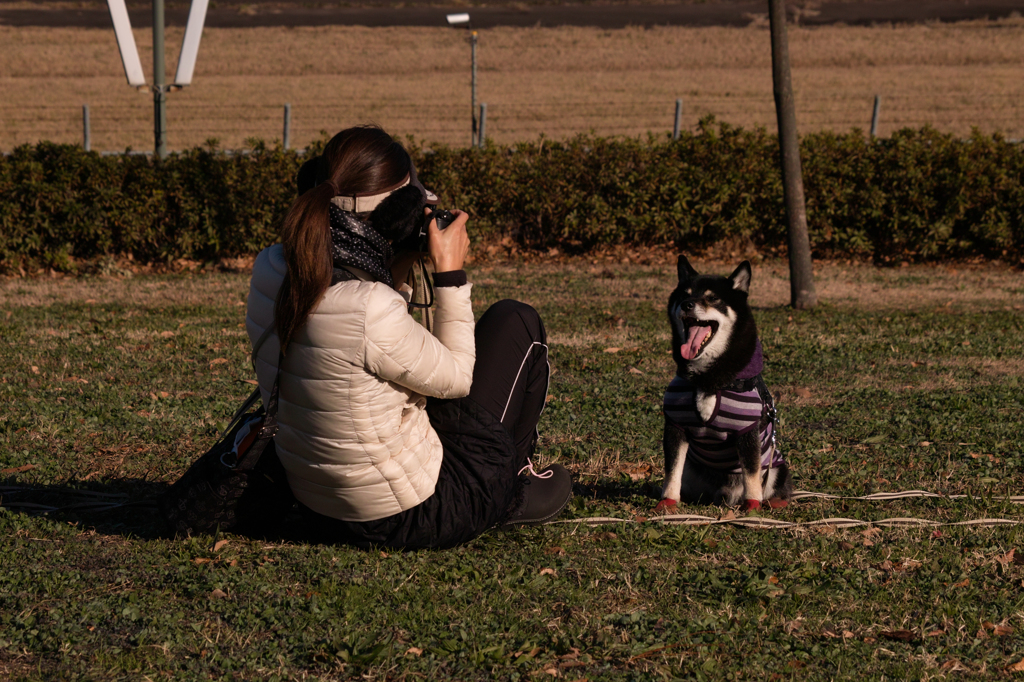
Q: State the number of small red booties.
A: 3